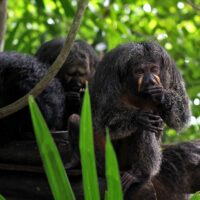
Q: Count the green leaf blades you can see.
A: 3